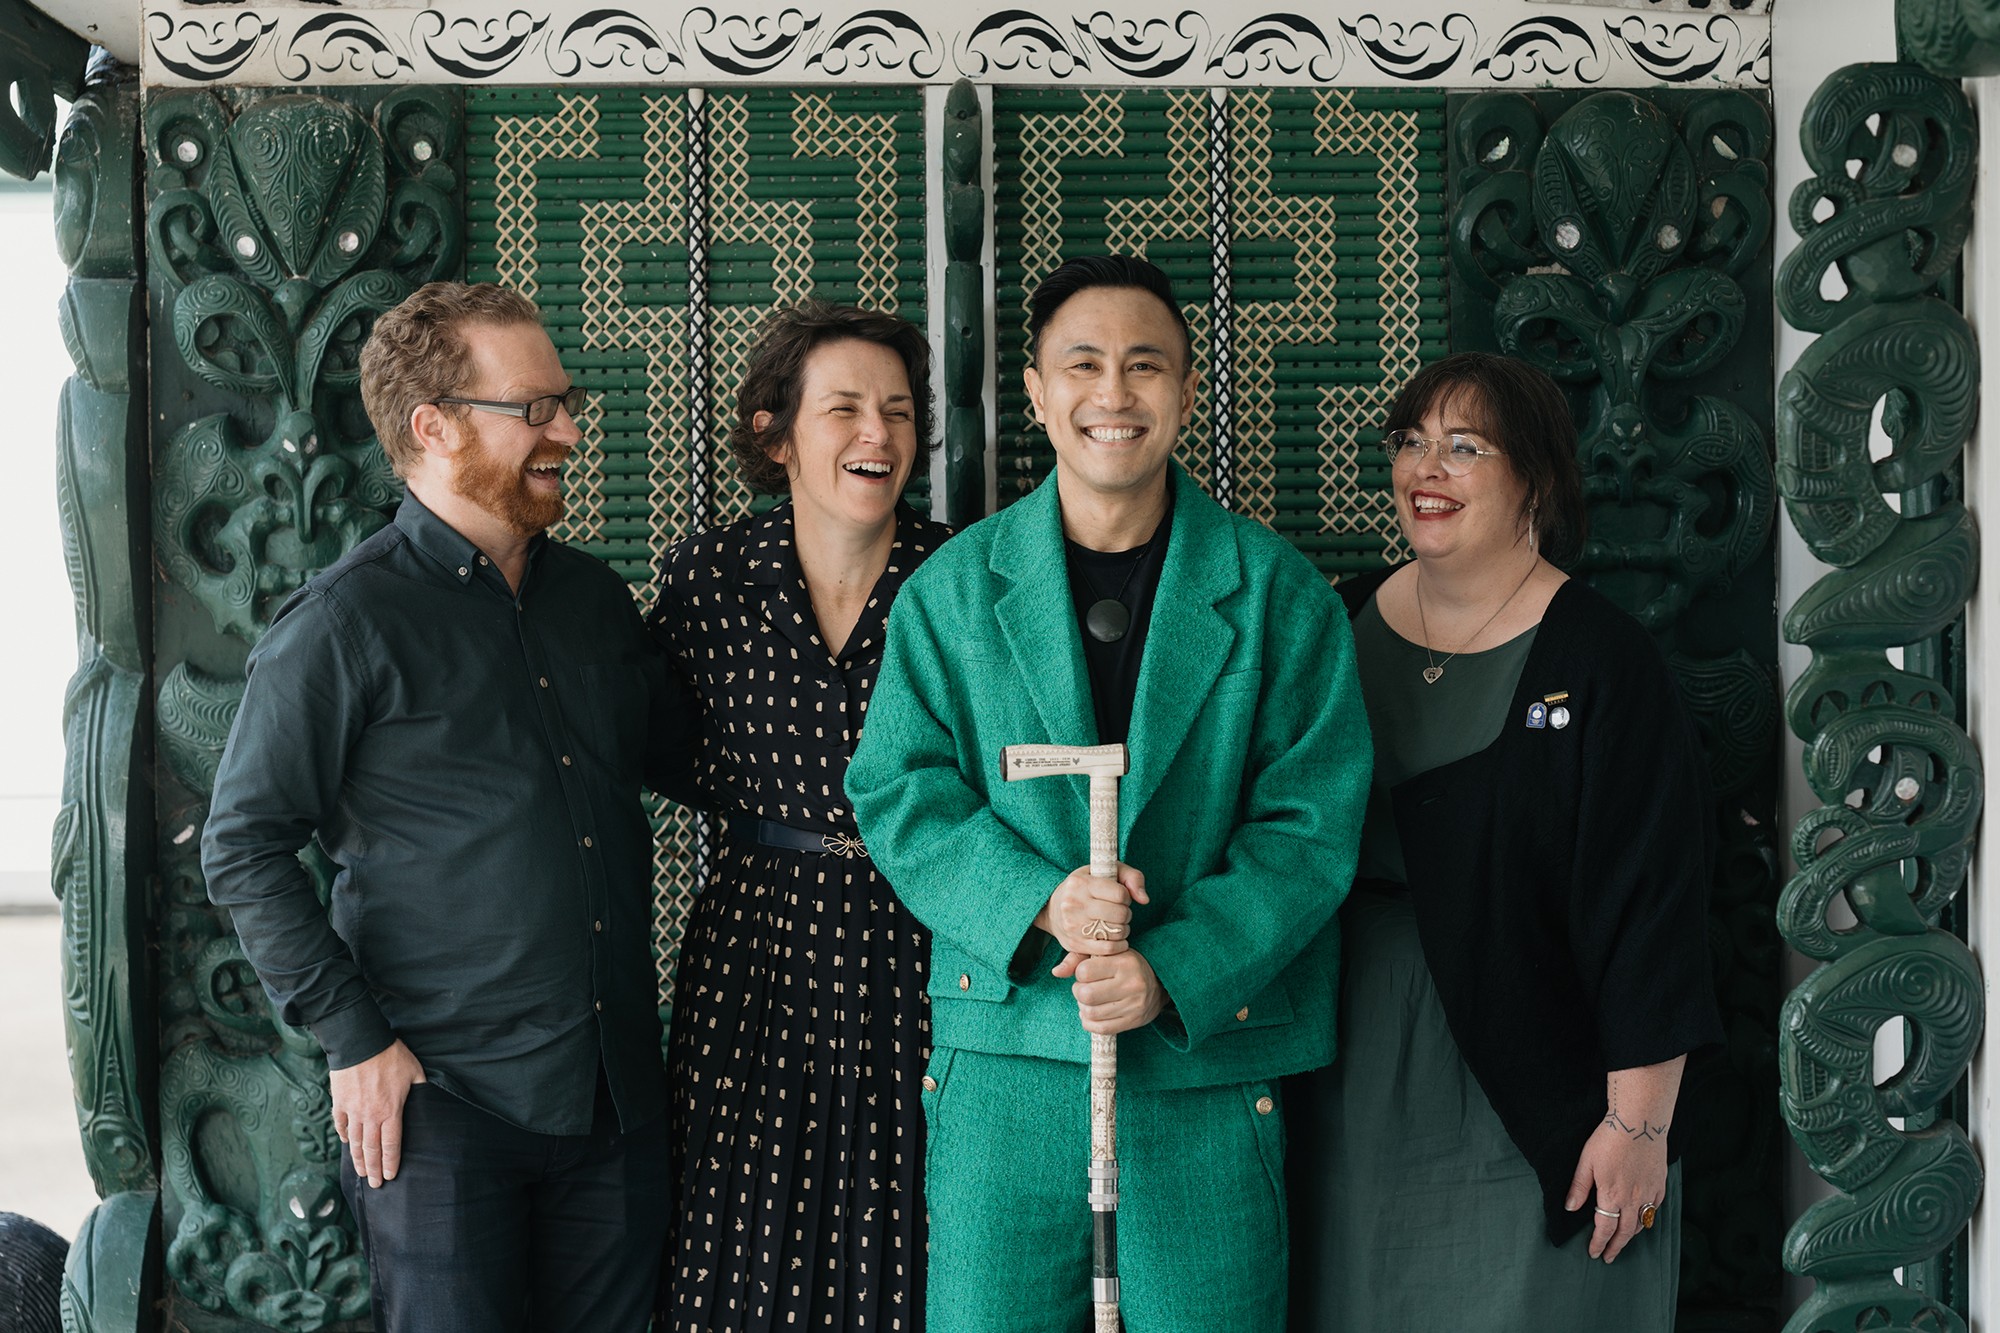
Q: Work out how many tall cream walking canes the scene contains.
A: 1